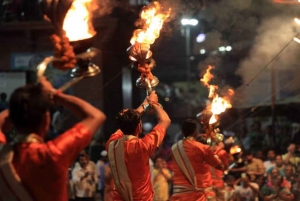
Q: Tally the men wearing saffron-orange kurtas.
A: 4